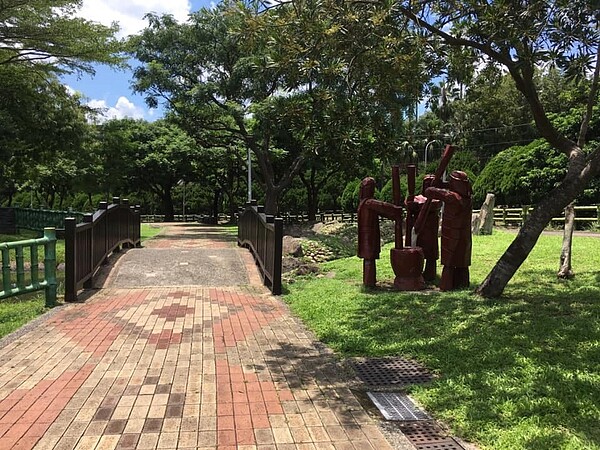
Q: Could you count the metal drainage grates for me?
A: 3